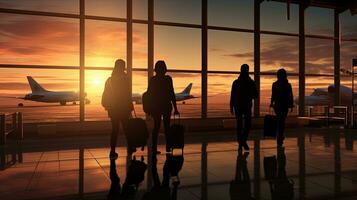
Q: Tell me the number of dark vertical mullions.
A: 7